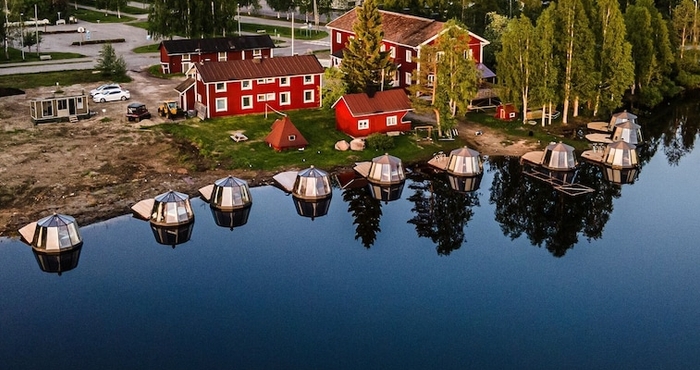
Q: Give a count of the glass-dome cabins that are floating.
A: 10